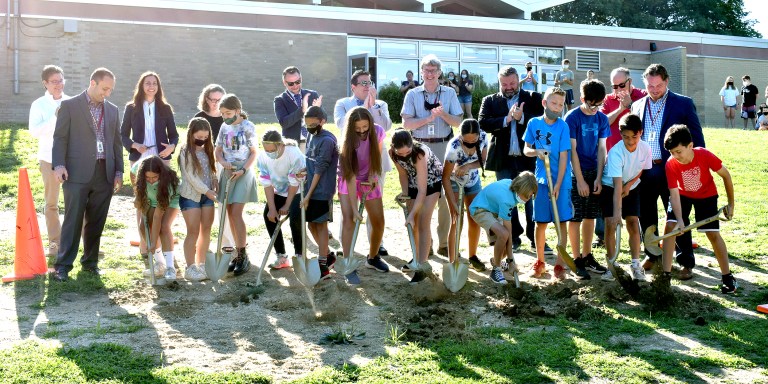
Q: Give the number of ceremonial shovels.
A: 11